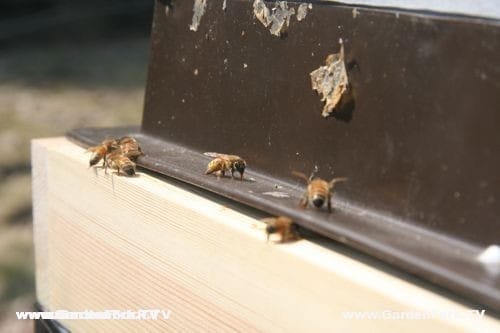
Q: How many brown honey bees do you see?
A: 6